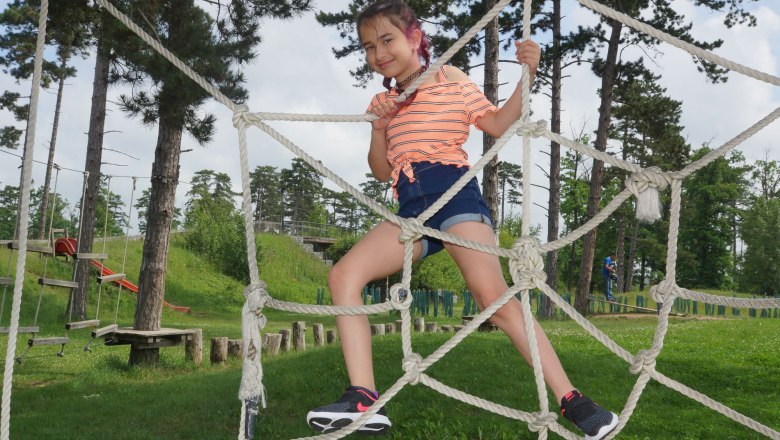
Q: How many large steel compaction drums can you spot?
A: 0